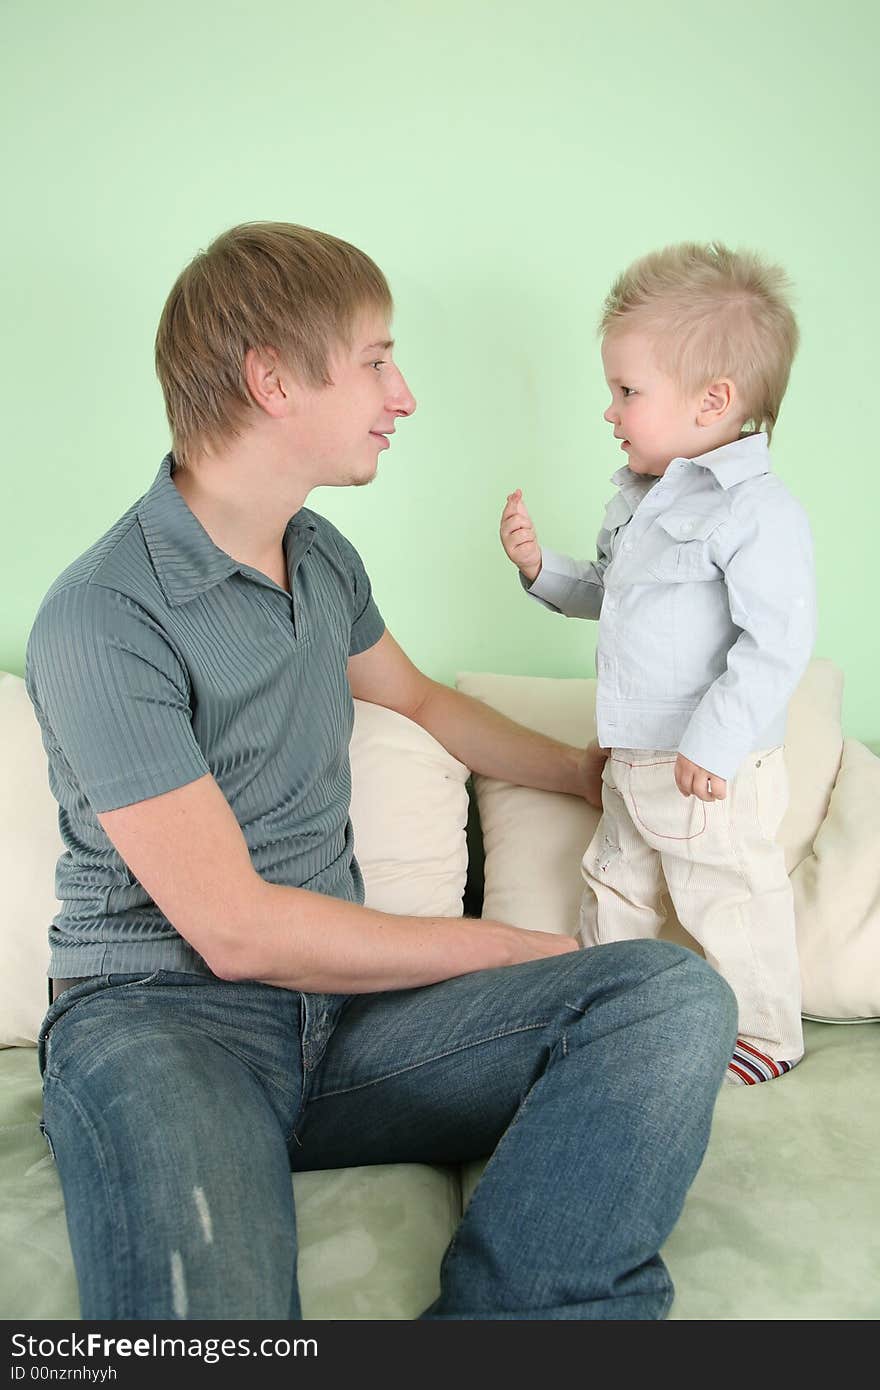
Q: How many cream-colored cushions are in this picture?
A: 4